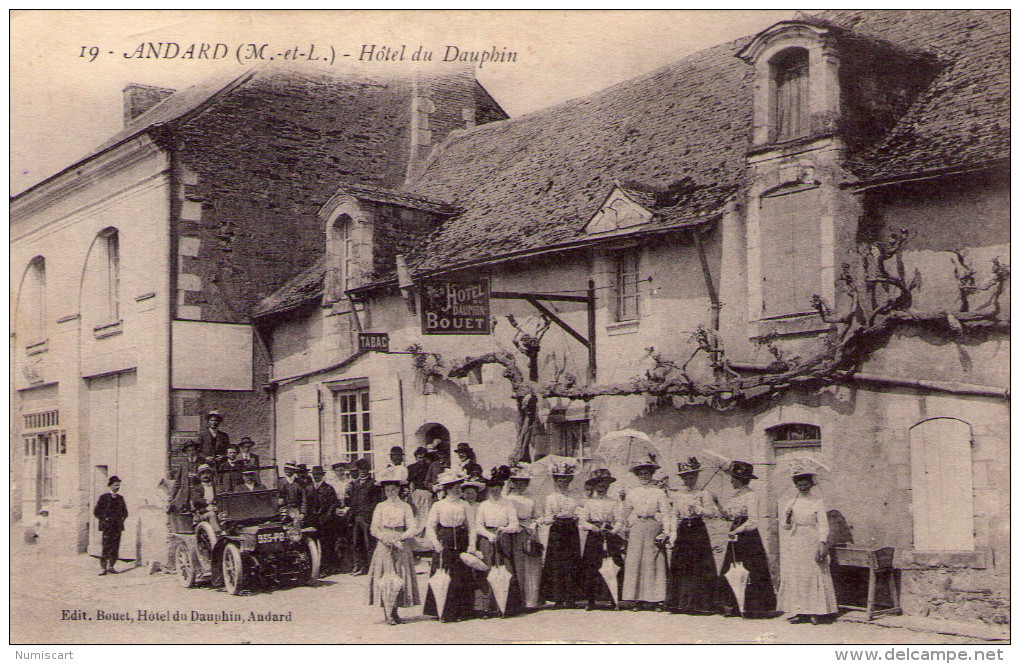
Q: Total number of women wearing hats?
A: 11